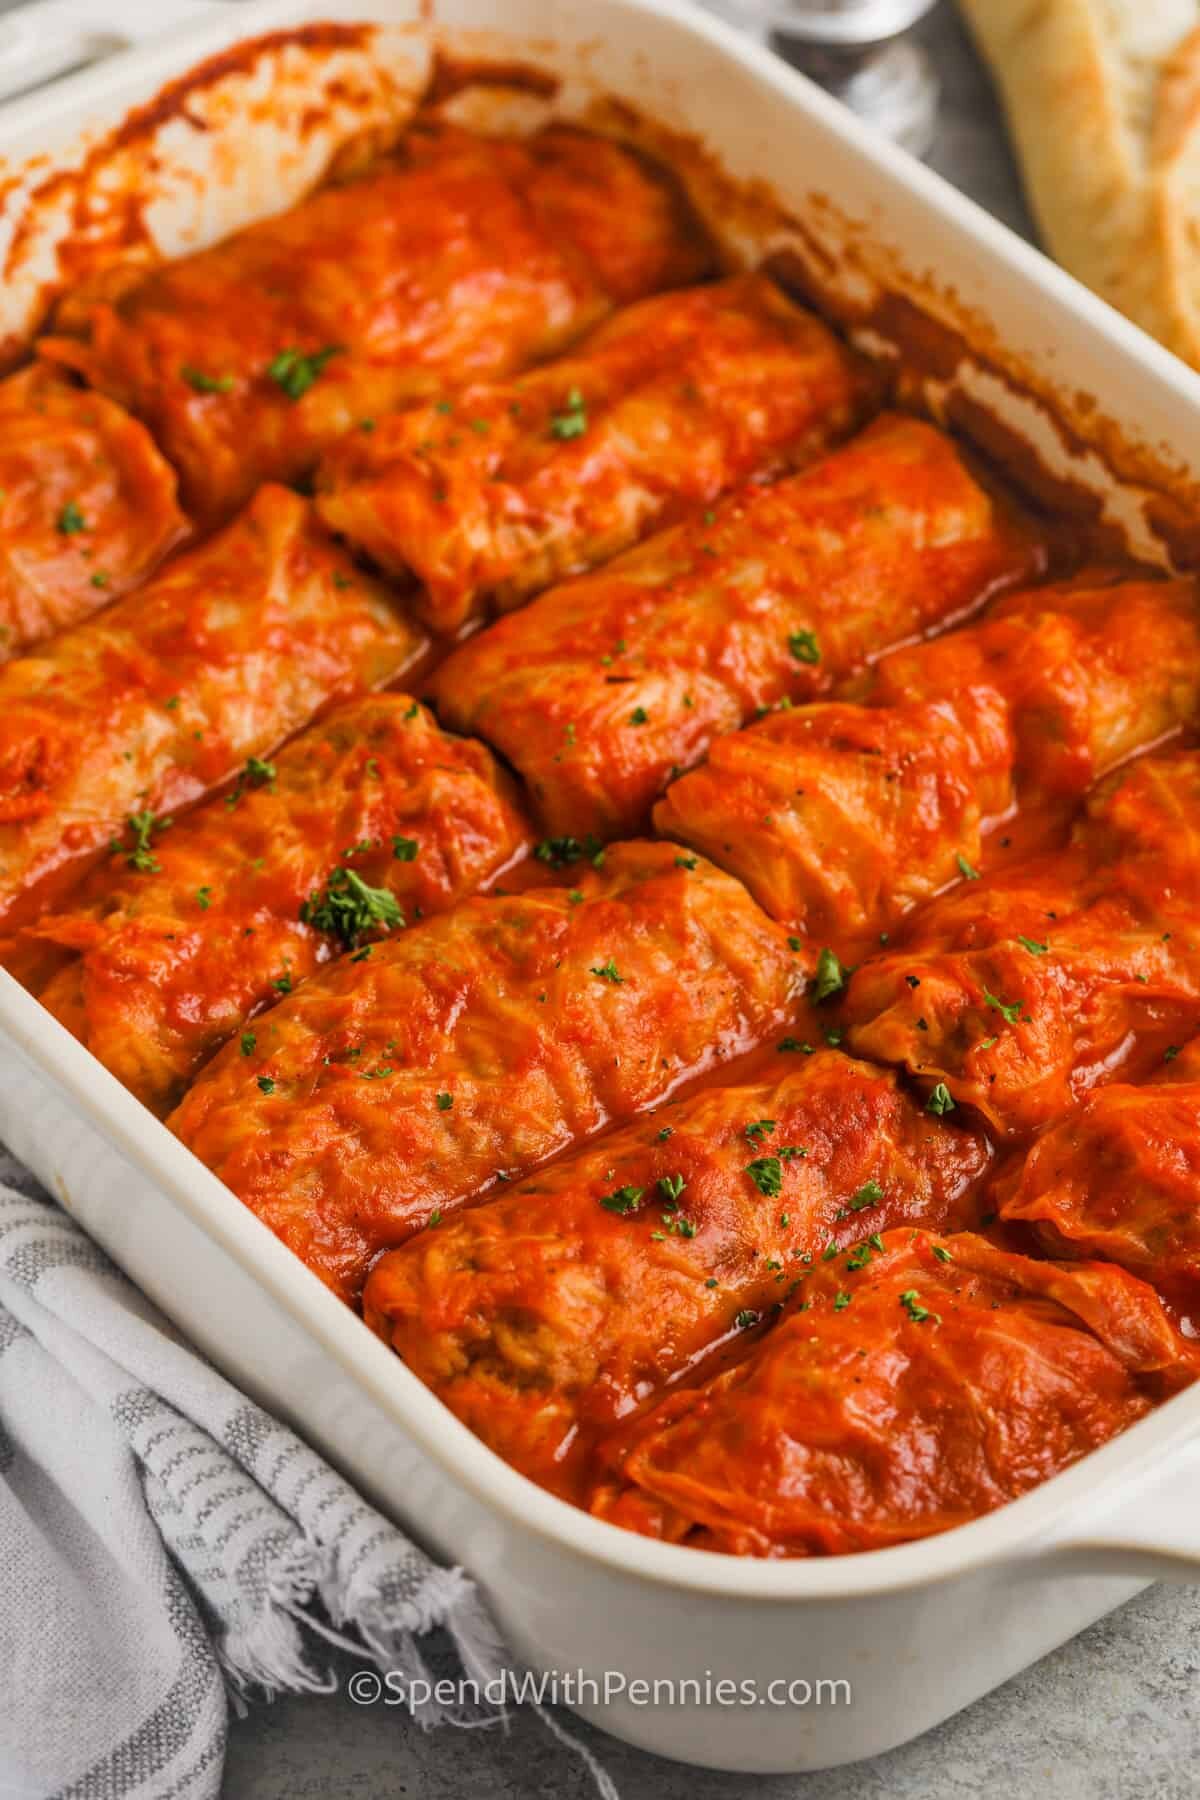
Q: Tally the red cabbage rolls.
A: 12